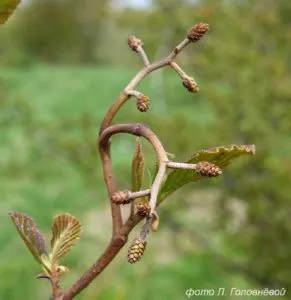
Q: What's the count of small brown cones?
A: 8